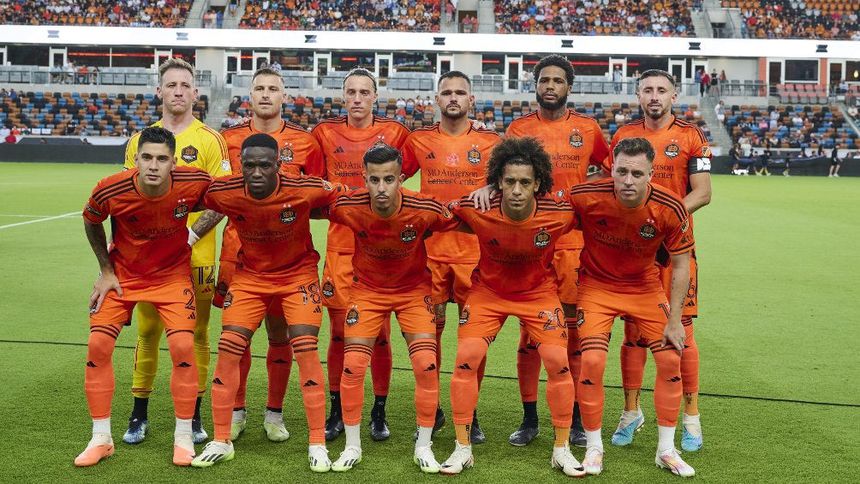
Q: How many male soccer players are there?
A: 11